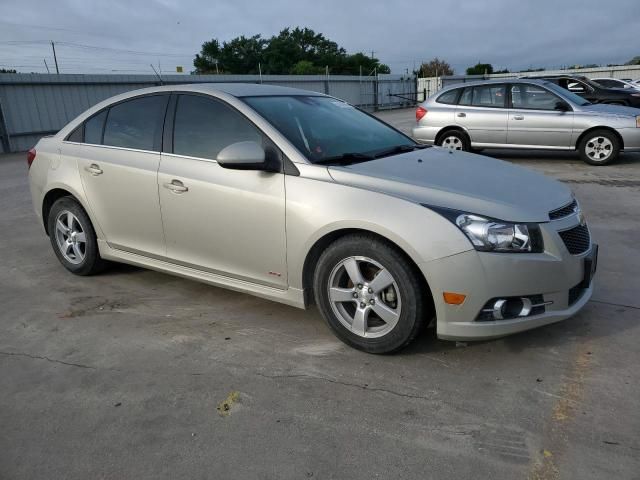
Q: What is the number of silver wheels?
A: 4